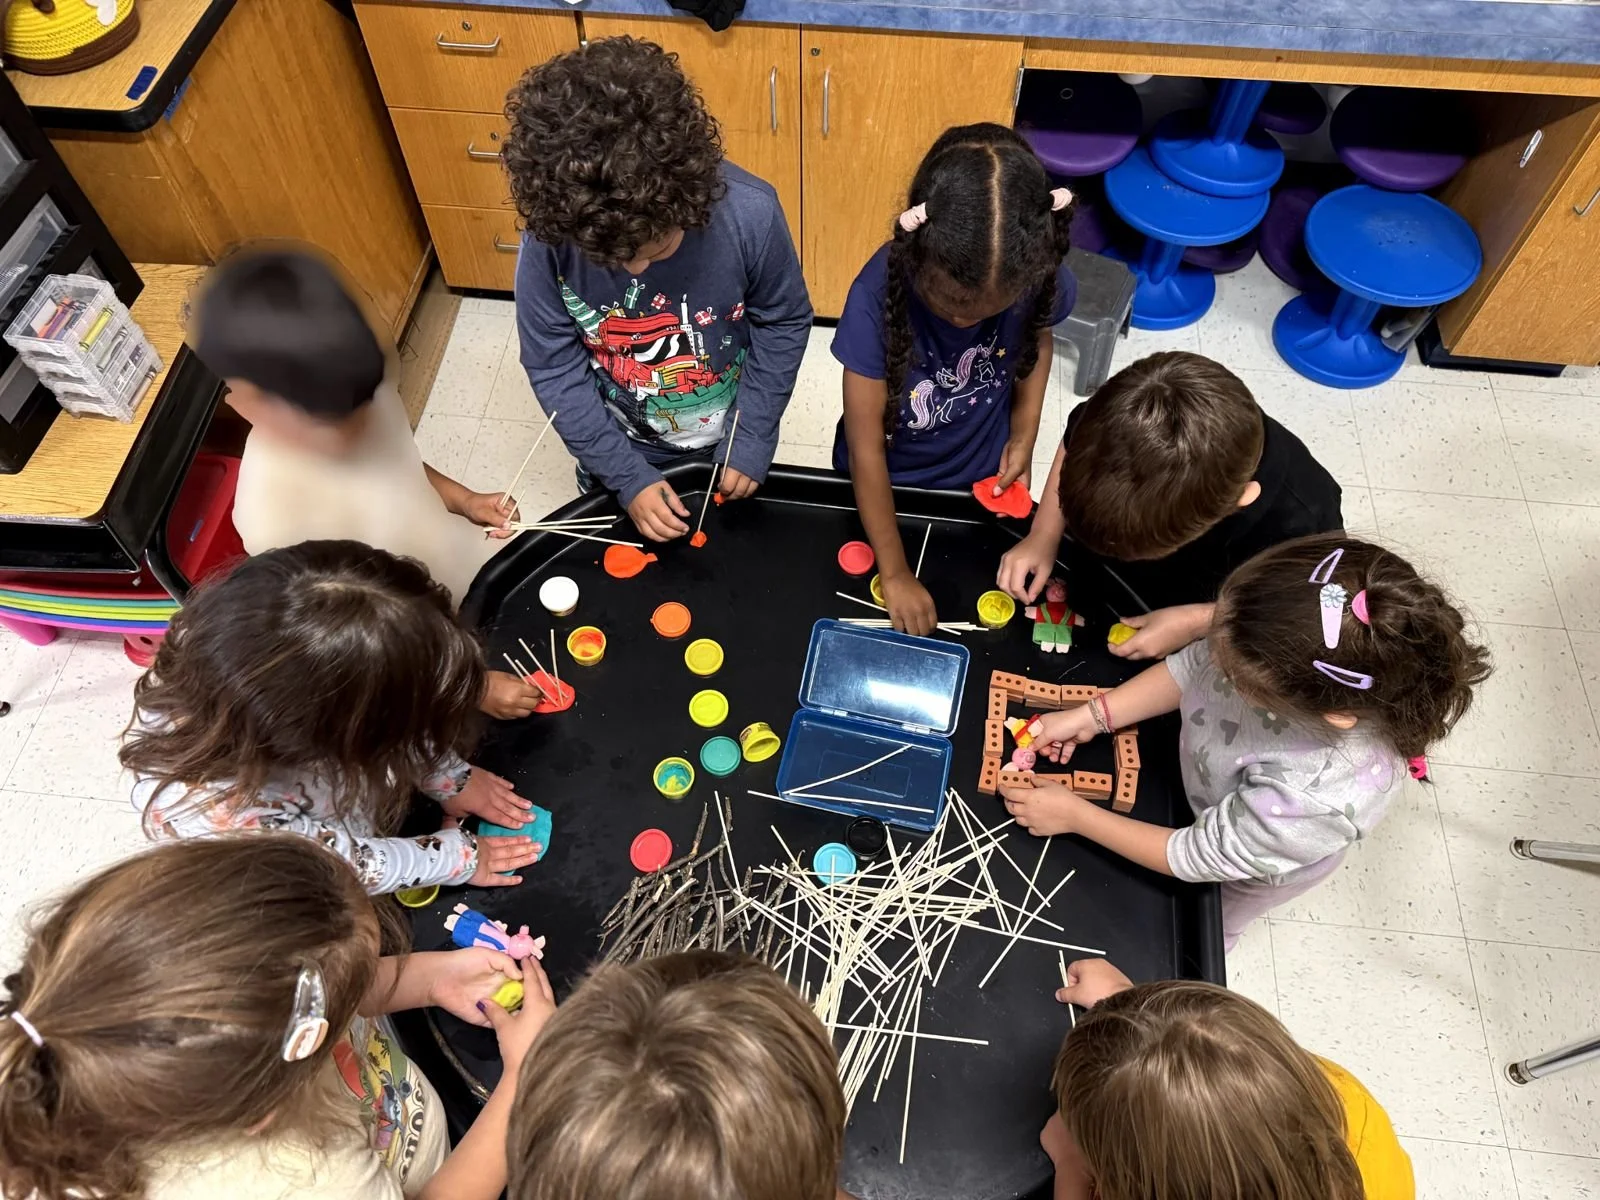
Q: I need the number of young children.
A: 9